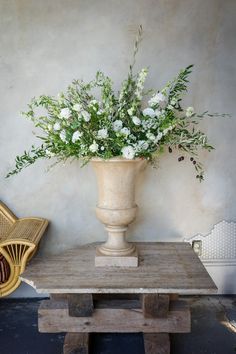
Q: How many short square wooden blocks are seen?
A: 4